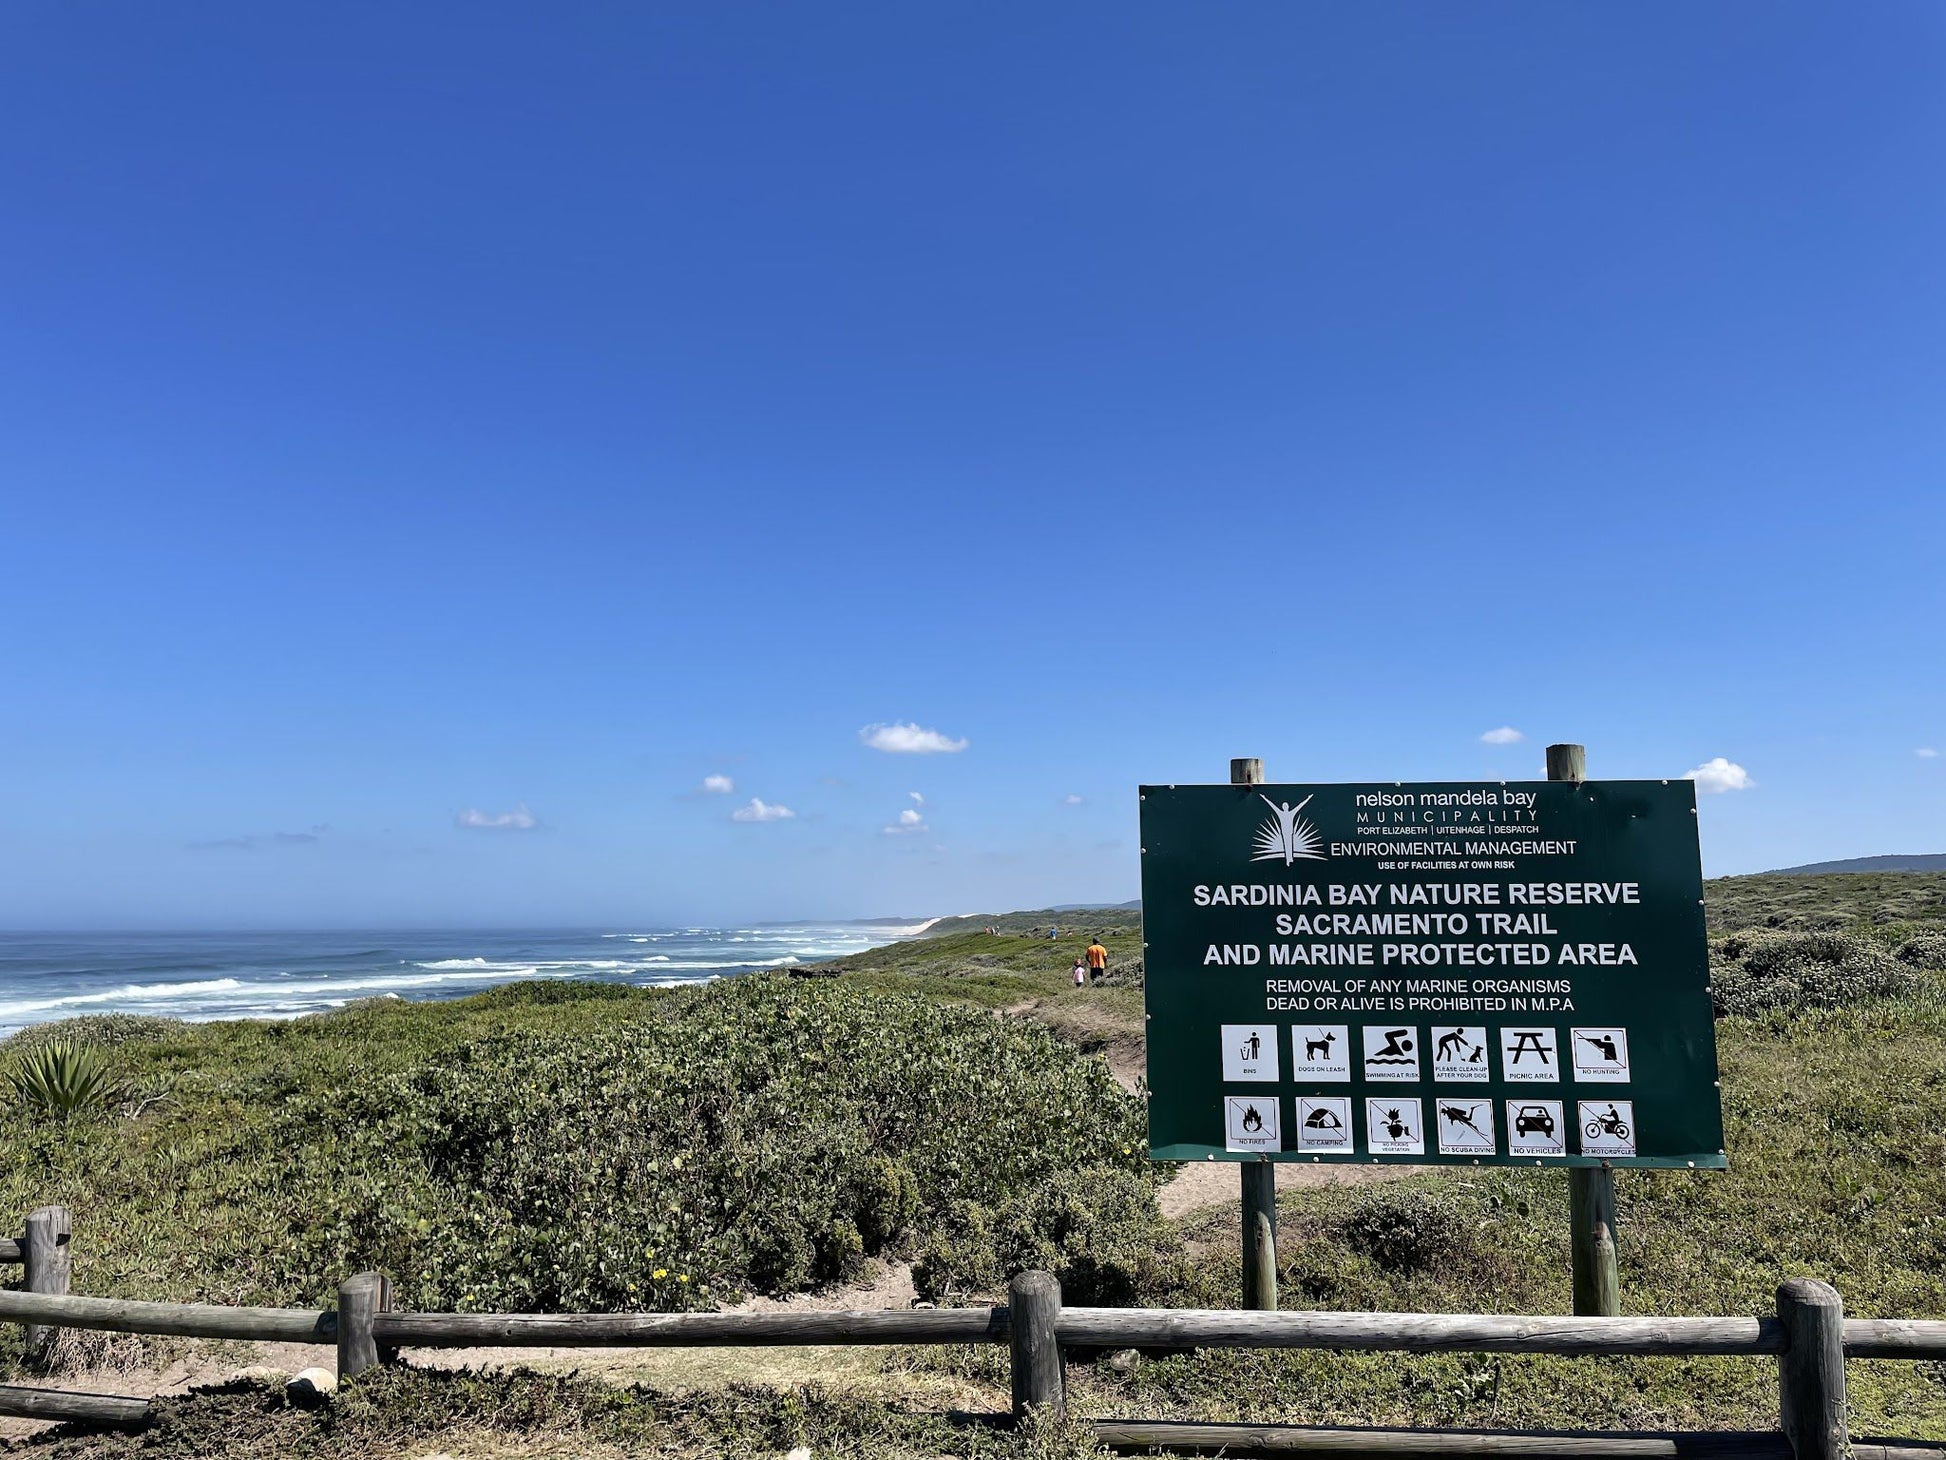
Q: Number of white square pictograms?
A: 12